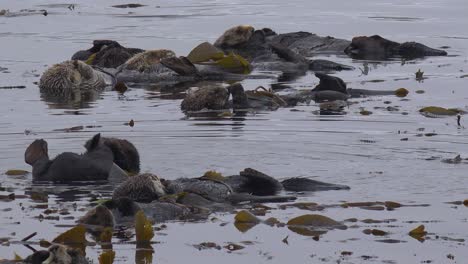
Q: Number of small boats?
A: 0